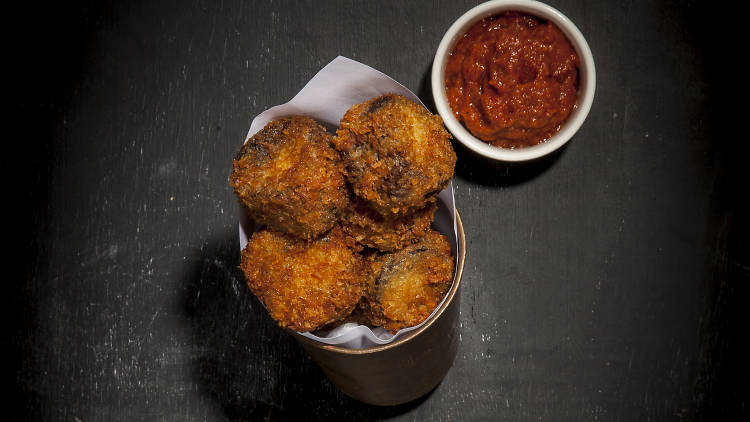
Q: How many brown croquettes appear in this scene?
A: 5